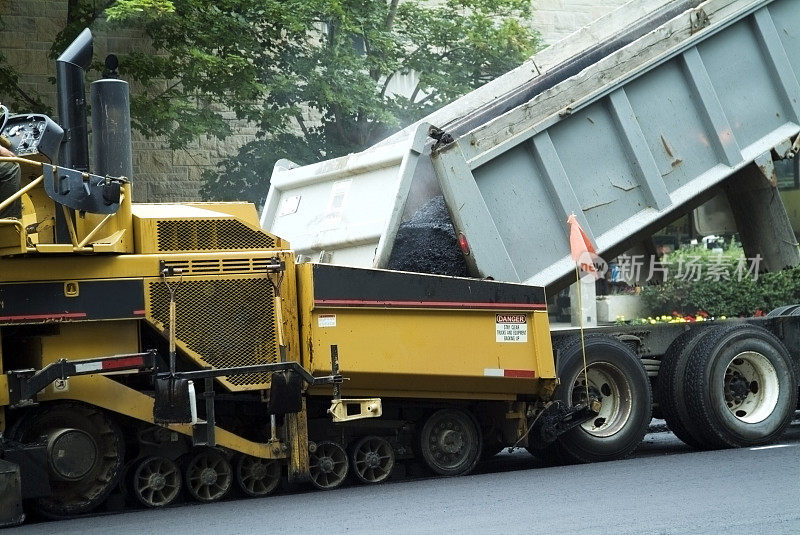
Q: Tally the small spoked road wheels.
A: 5